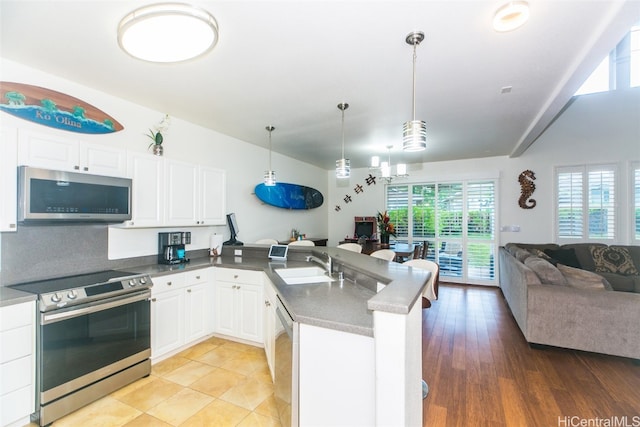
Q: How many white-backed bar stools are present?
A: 5